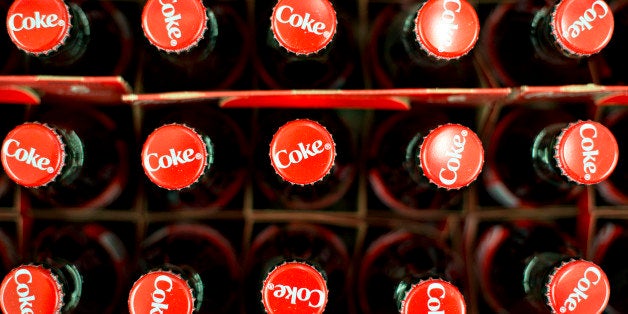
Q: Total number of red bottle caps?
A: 15